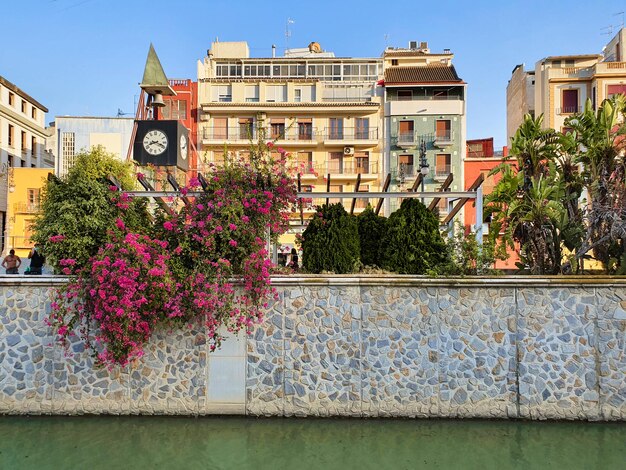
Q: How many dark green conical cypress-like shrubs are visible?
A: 3